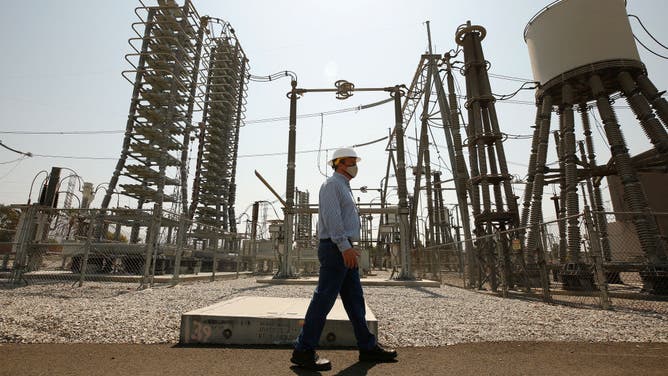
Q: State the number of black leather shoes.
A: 2